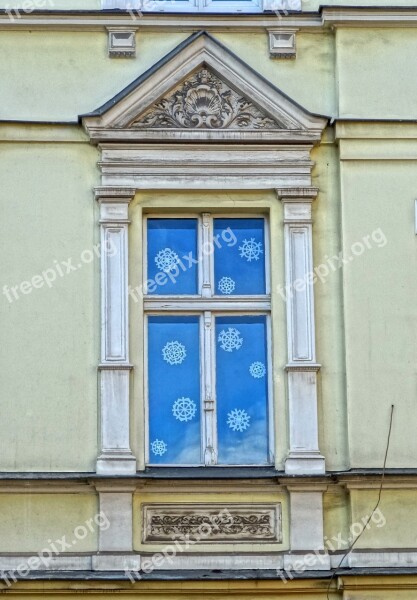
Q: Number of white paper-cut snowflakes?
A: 9